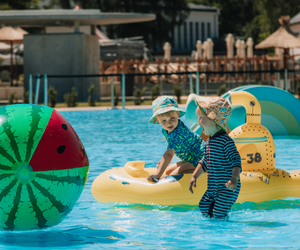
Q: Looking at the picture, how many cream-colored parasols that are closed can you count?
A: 8